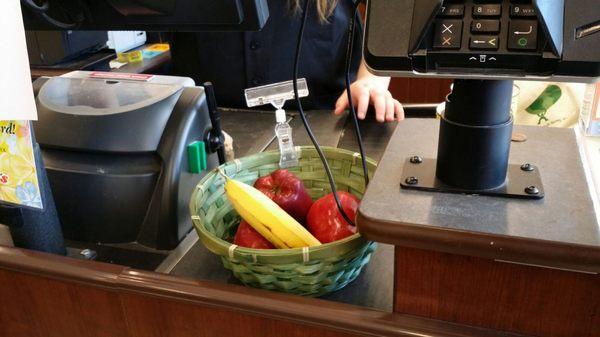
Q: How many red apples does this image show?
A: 3